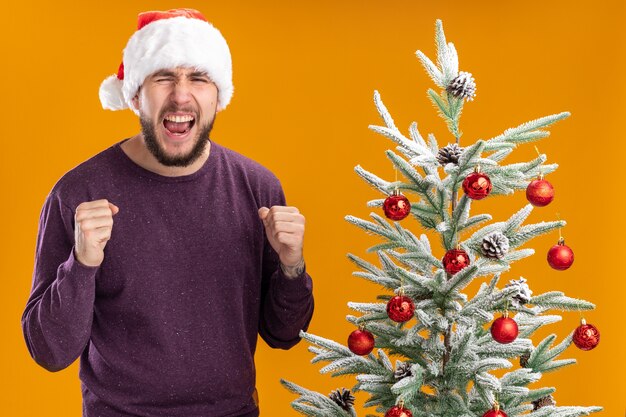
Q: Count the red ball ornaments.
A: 11